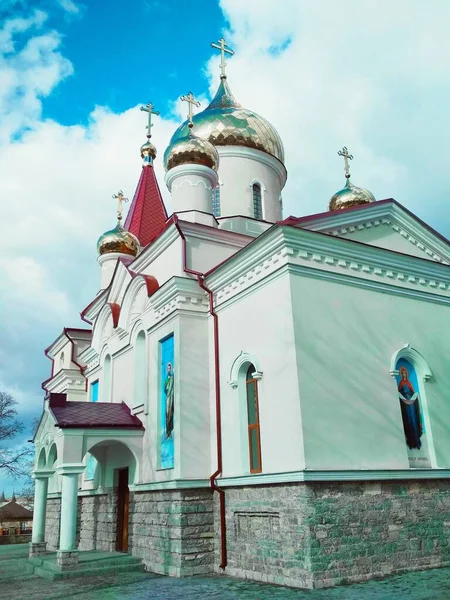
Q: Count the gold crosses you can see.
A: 5